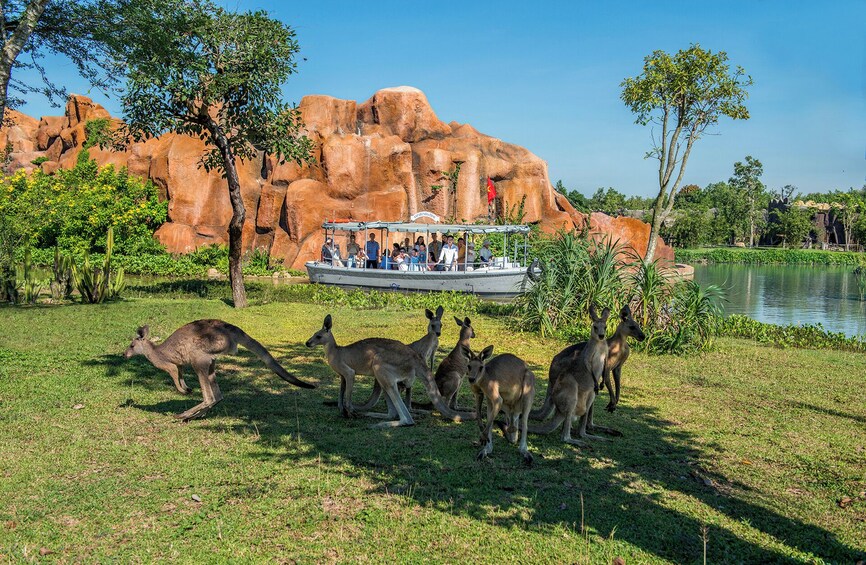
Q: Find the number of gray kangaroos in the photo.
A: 7